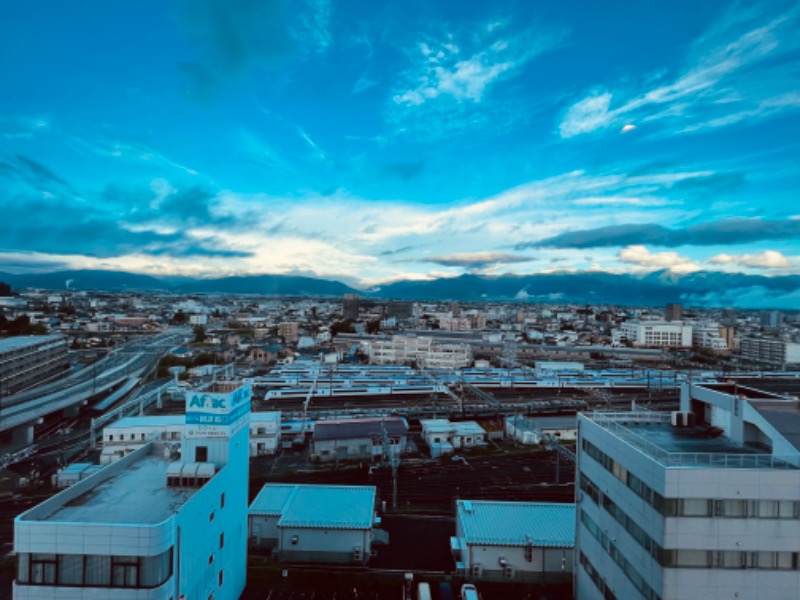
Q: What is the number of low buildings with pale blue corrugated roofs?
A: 2